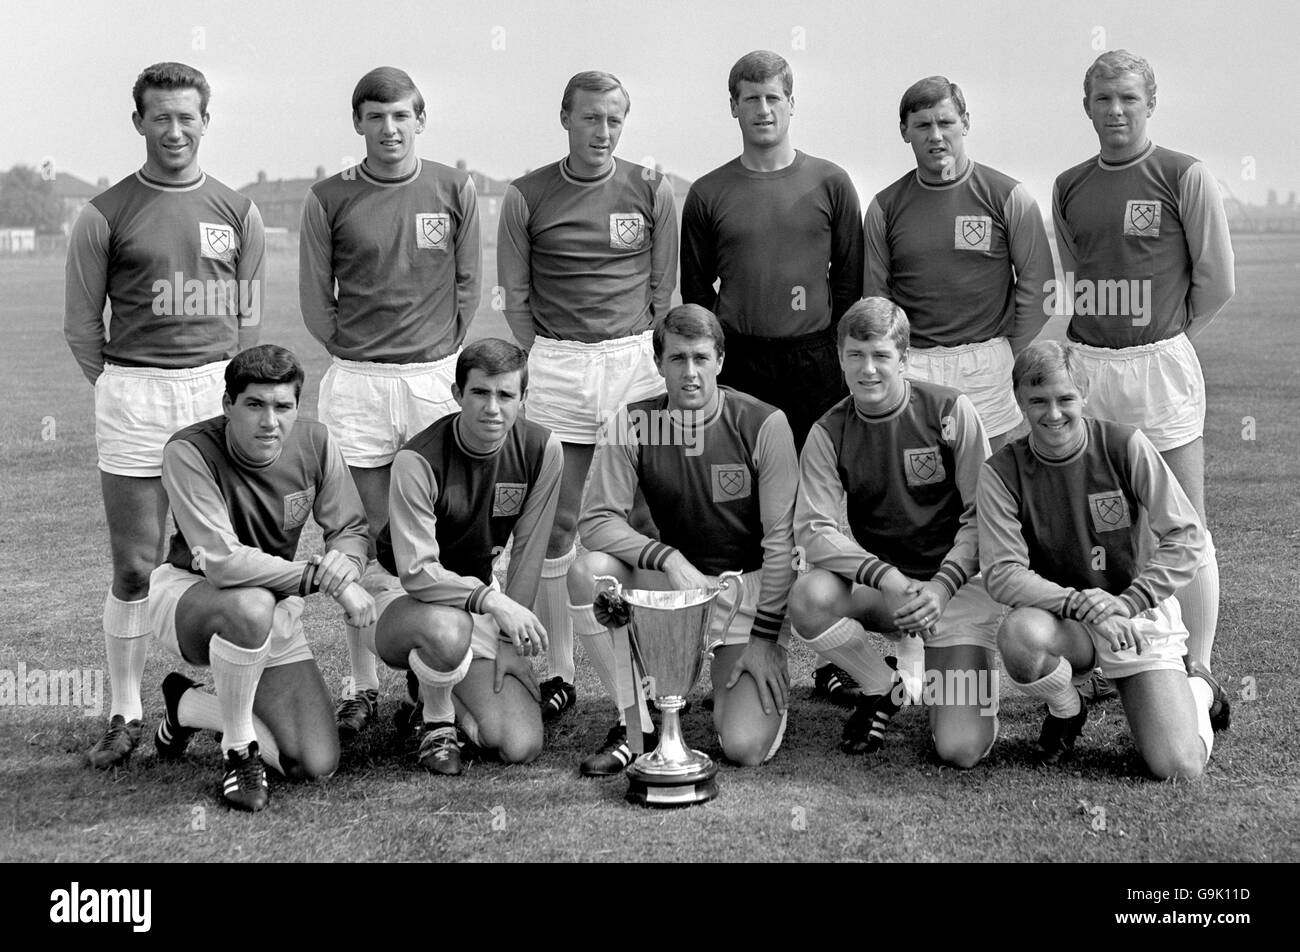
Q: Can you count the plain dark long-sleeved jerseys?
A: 1